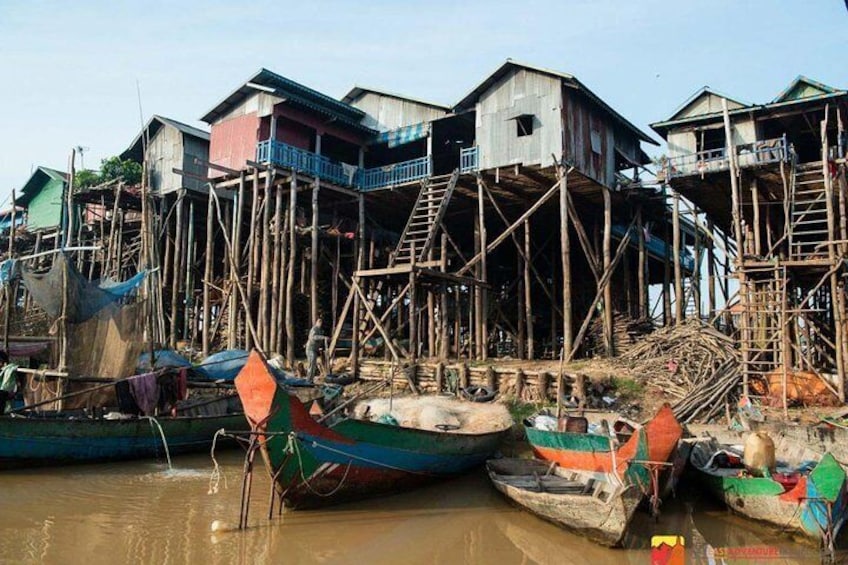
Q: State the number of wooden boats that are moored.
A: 5